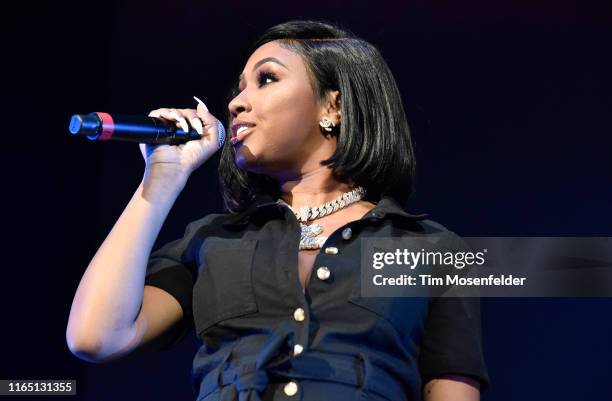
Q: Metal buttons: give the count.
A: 6